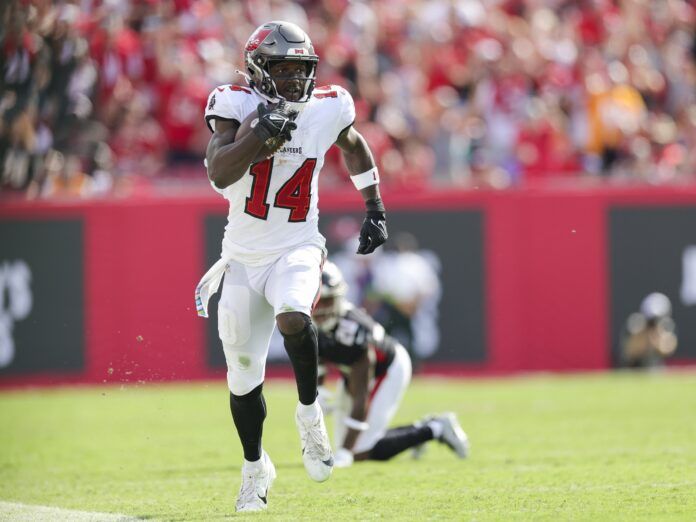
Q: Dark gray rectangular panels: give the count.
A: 3